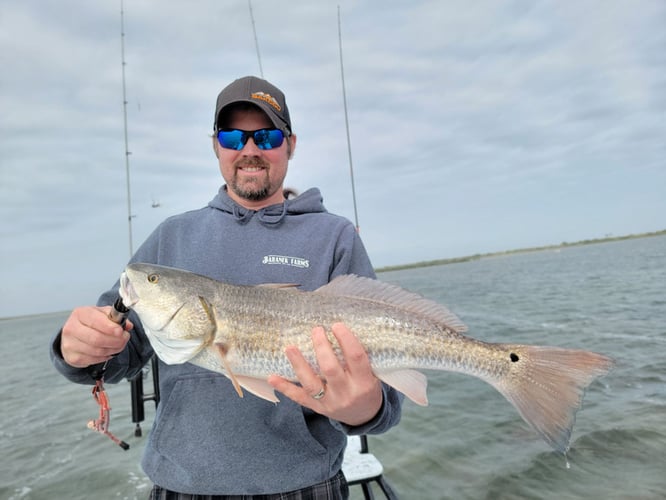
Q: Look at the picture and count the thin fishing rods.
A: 3